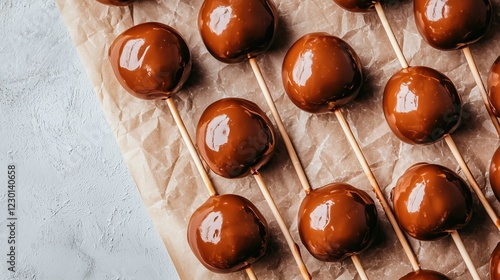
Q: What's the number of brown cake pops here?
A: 15